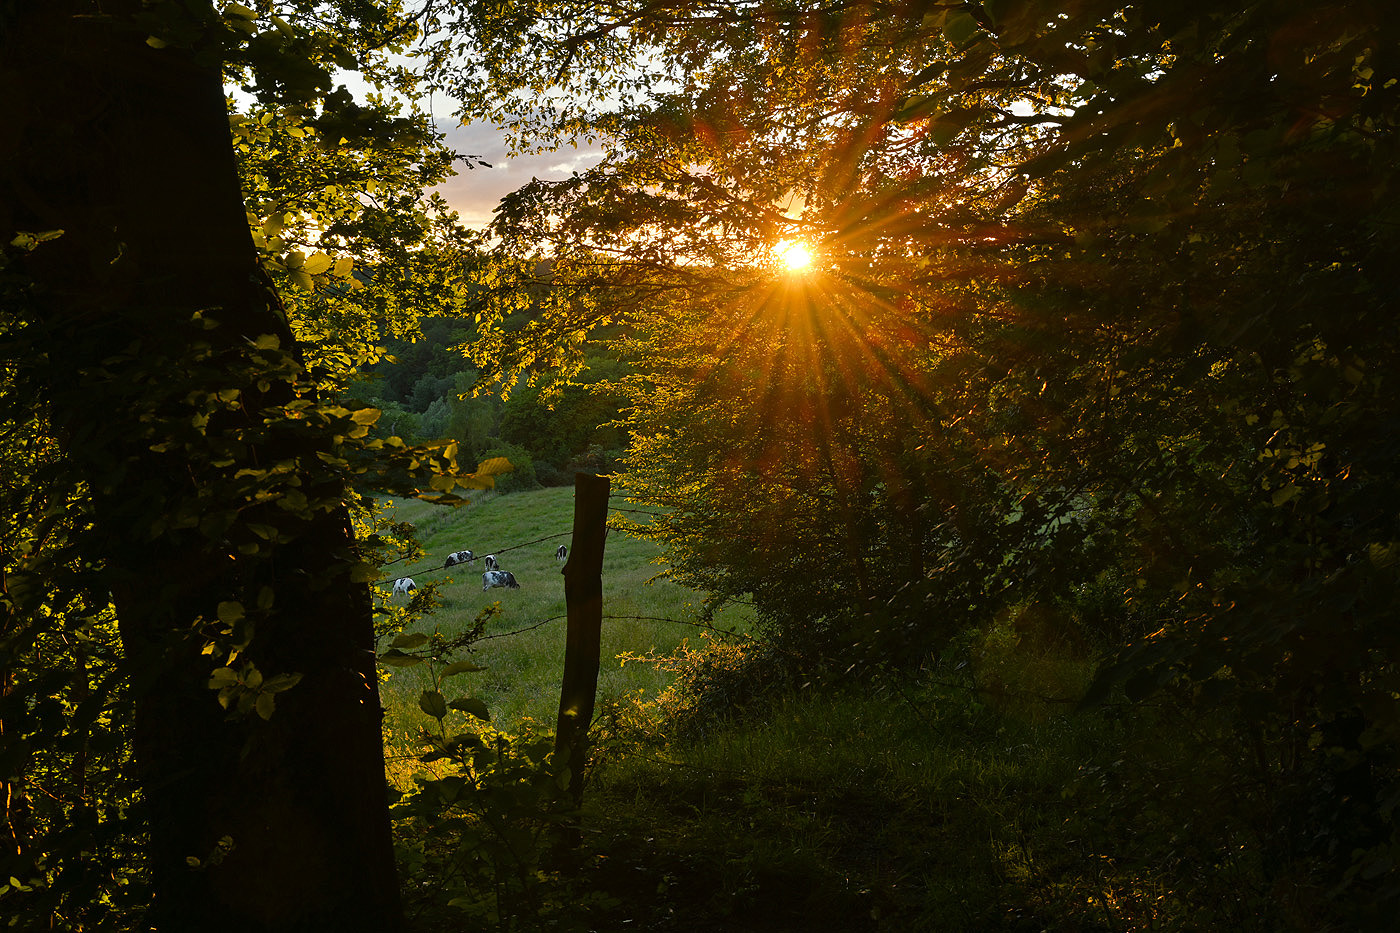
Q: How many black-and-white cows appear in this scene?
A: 5